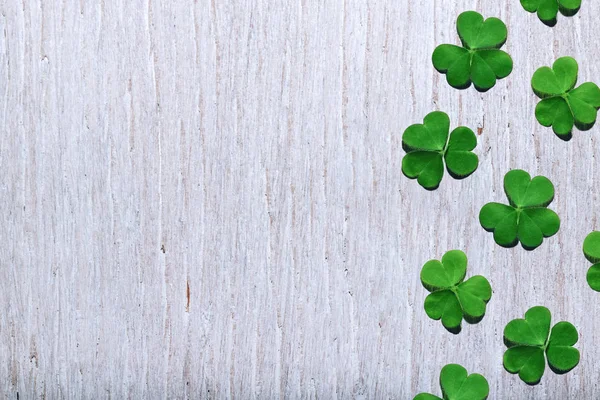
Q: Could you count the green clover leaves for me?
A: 9